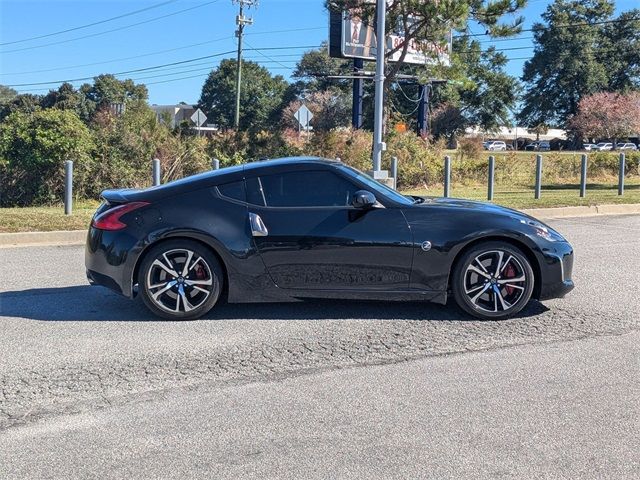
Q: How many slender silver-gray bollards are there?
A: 9